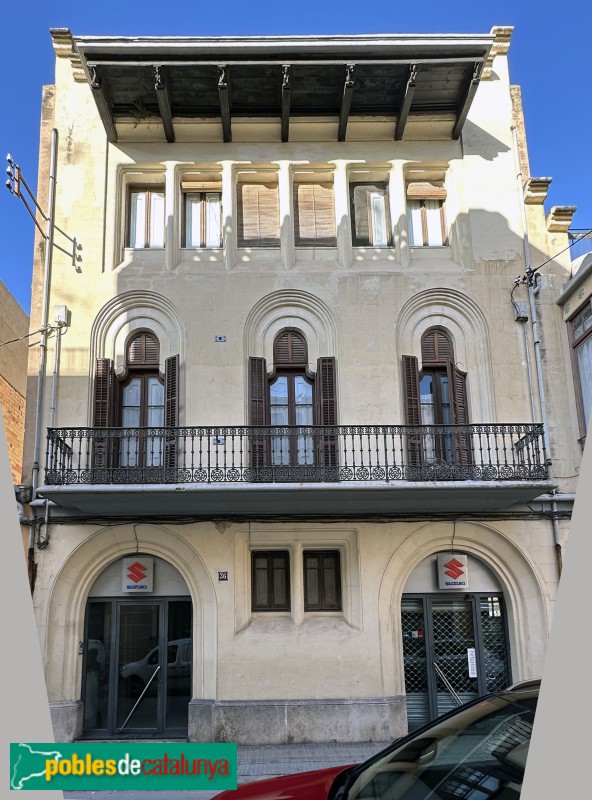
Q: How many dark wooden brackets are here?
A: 7